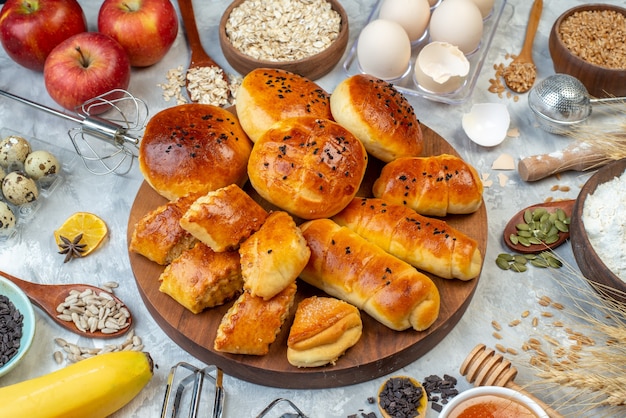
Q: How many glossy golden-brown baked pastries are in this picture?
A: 13